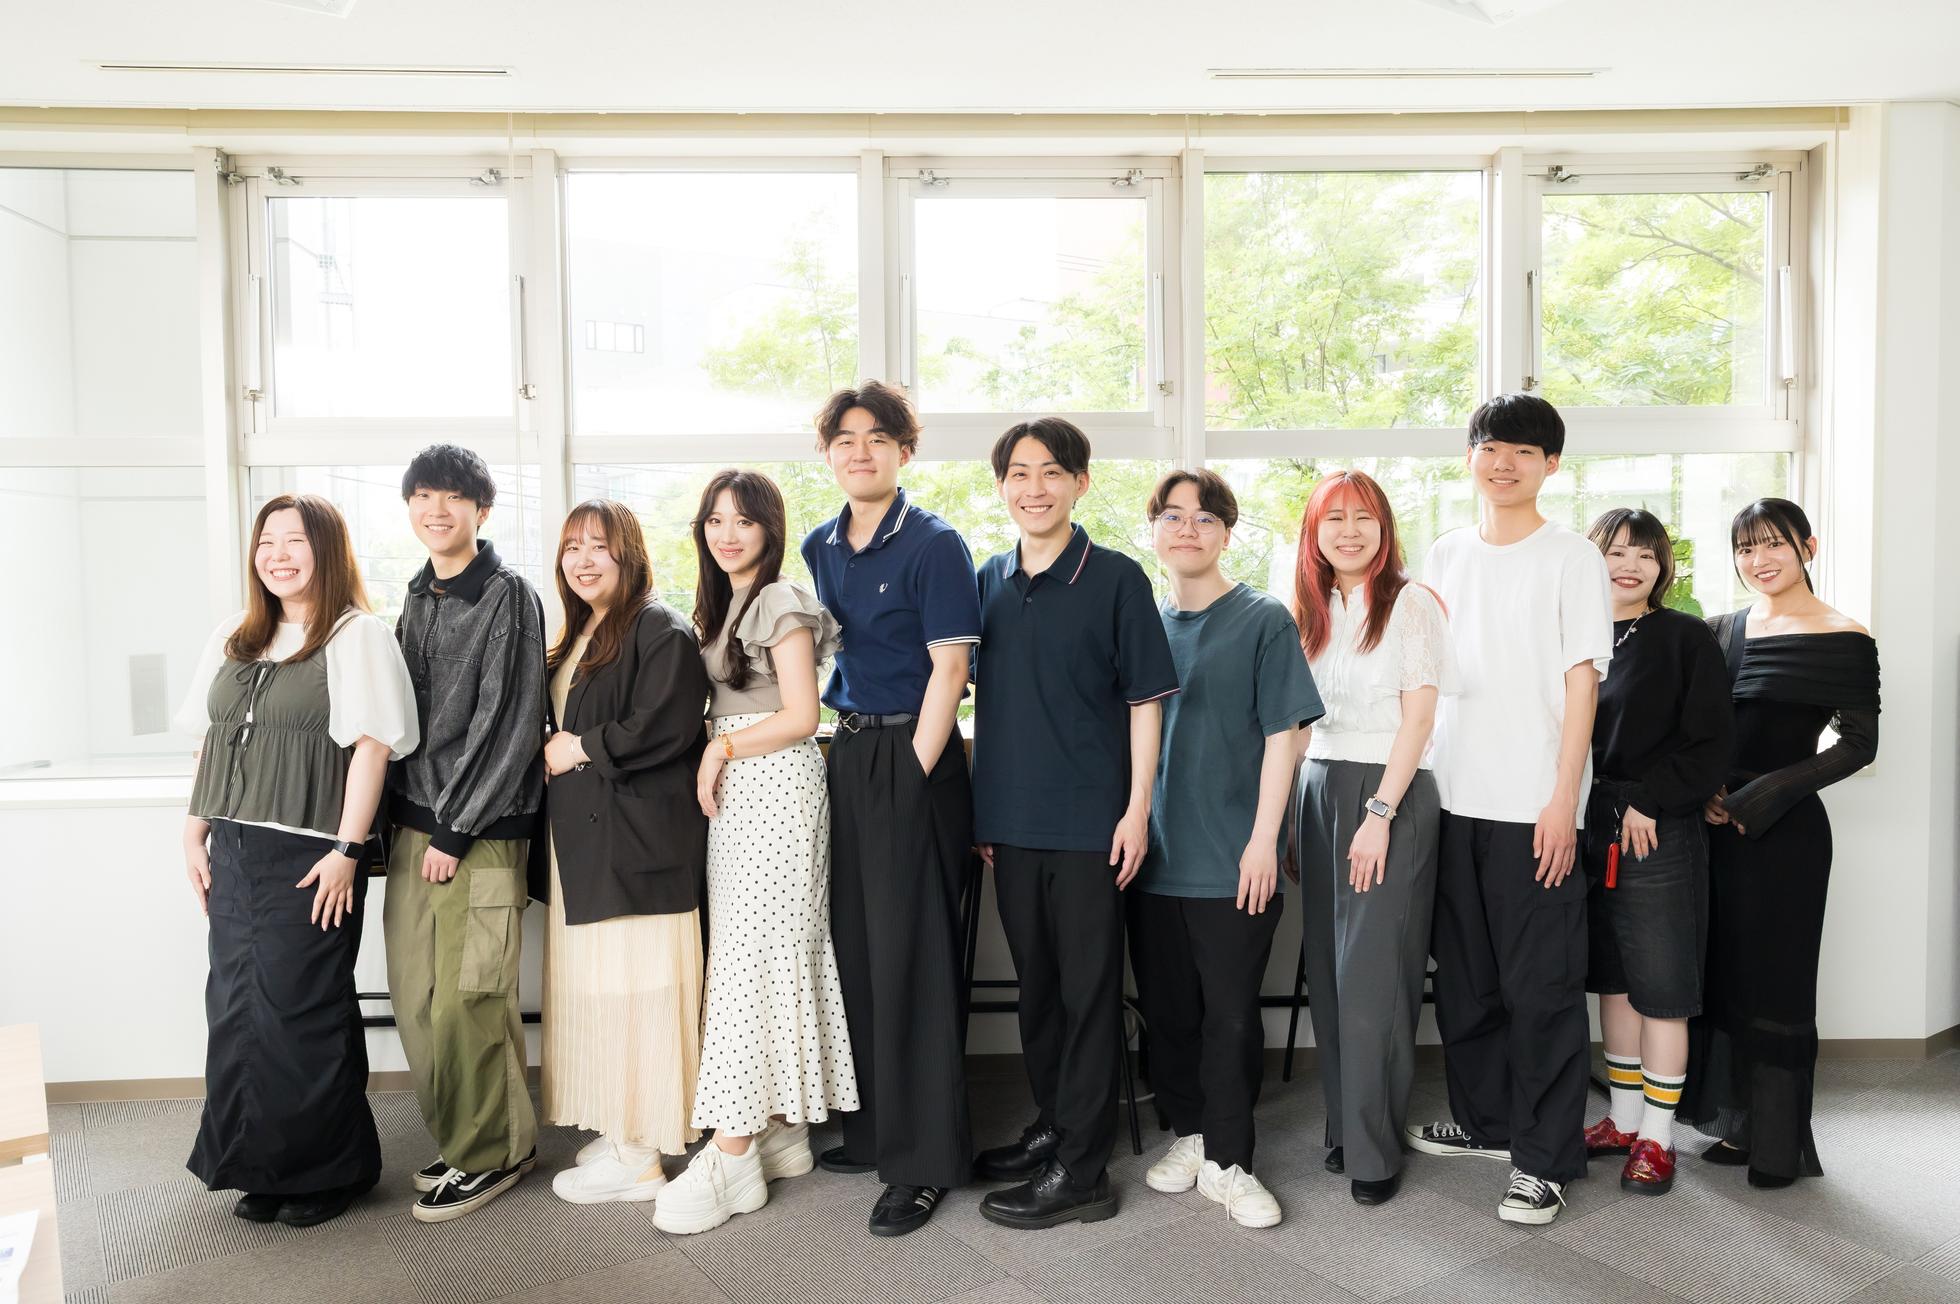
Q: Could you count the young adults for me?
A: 11